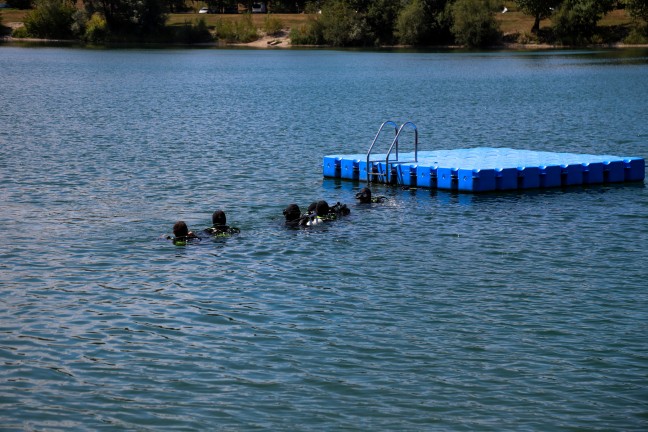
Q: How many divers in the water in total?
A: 6